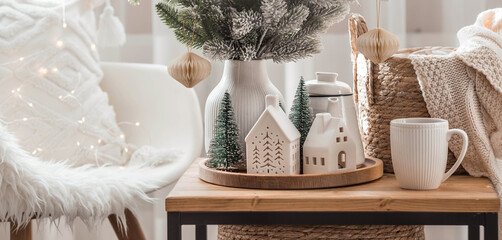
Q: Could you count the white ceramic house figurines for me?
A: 2